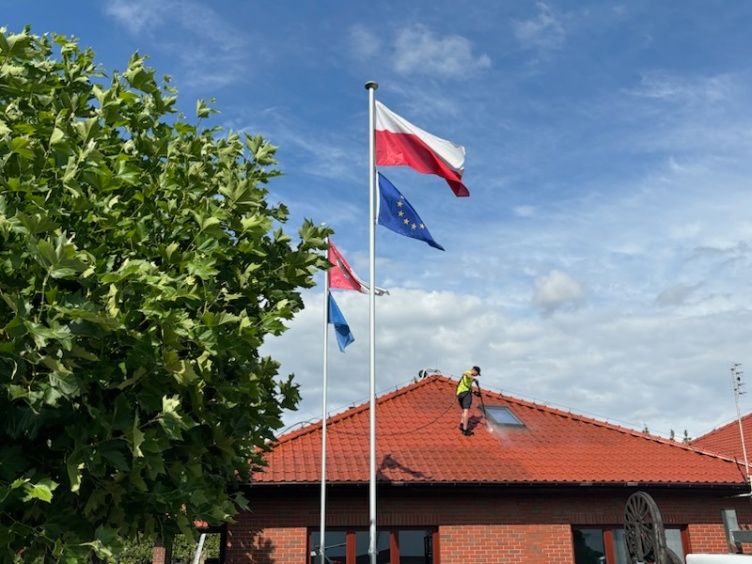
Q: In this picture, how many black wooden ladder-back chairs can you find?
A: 0